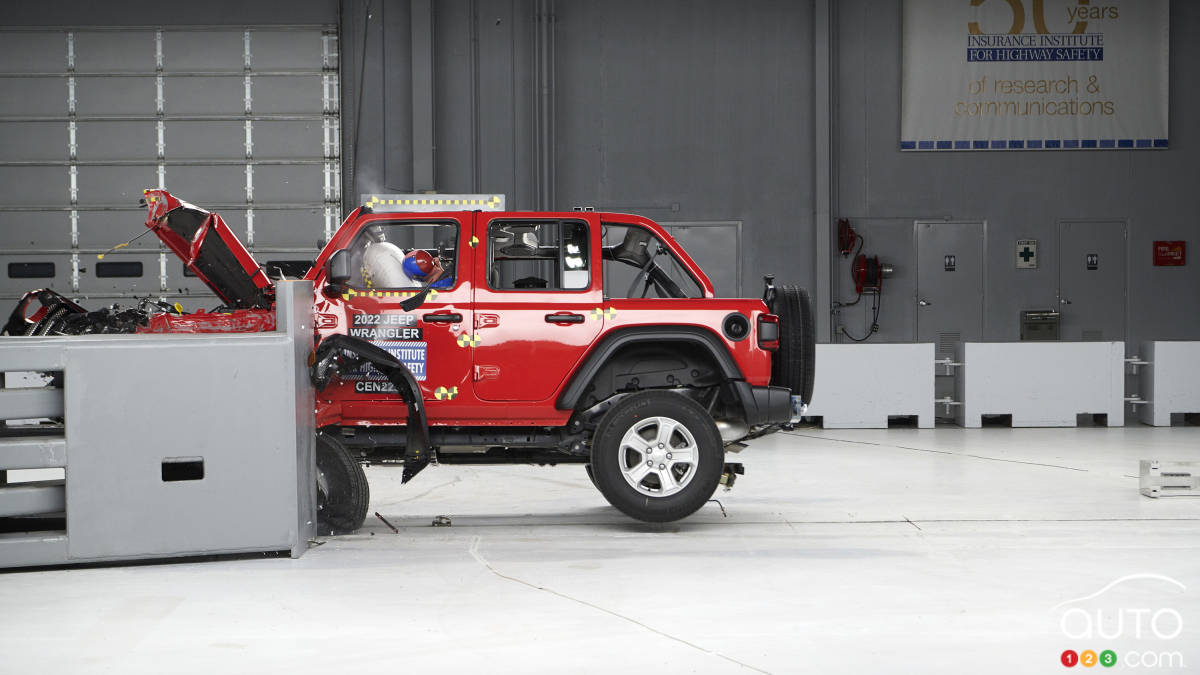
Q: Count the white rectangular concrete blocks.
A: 3